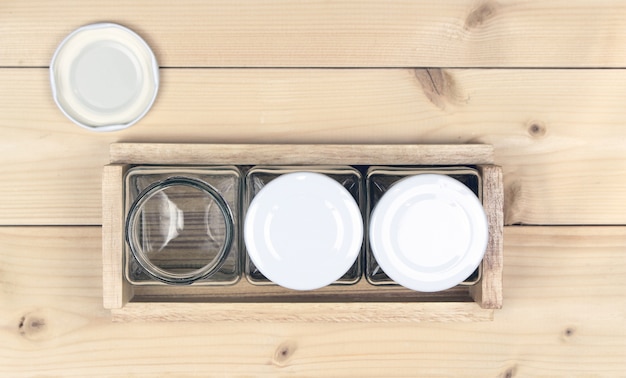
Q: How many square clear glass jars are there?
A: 3